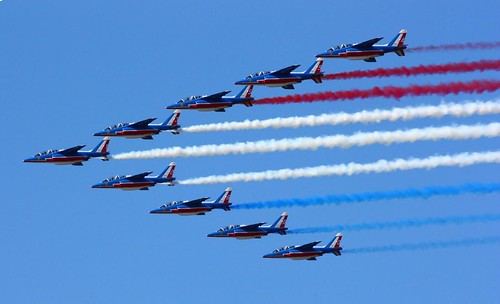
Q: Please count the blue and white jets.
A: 9